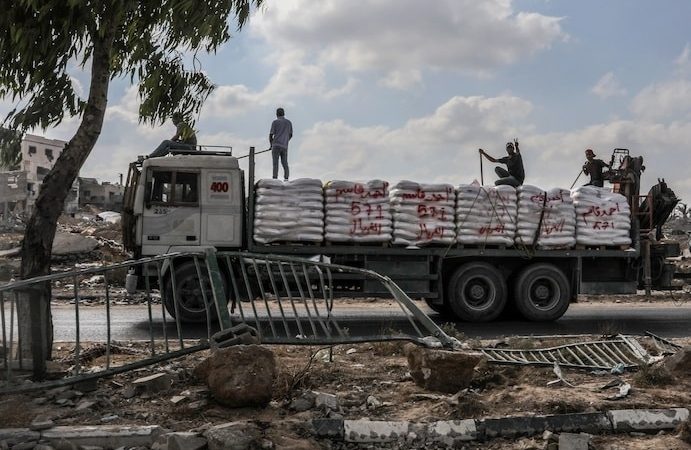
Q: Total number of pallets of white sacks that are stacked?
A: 6